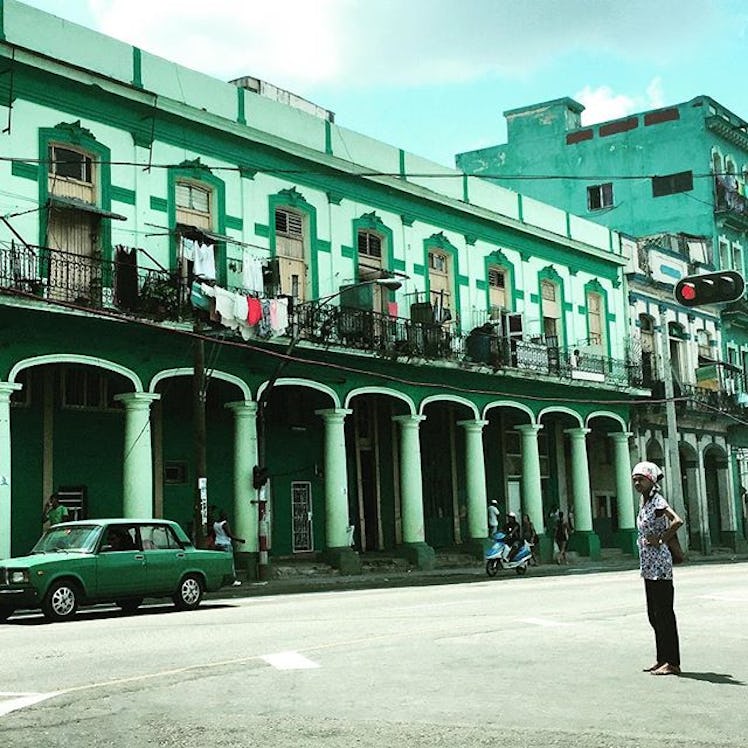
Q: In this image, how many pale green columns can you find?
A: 9